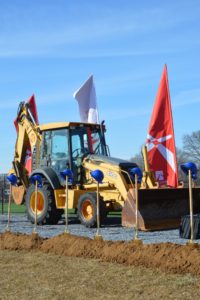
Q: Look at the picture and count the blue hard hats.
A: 6